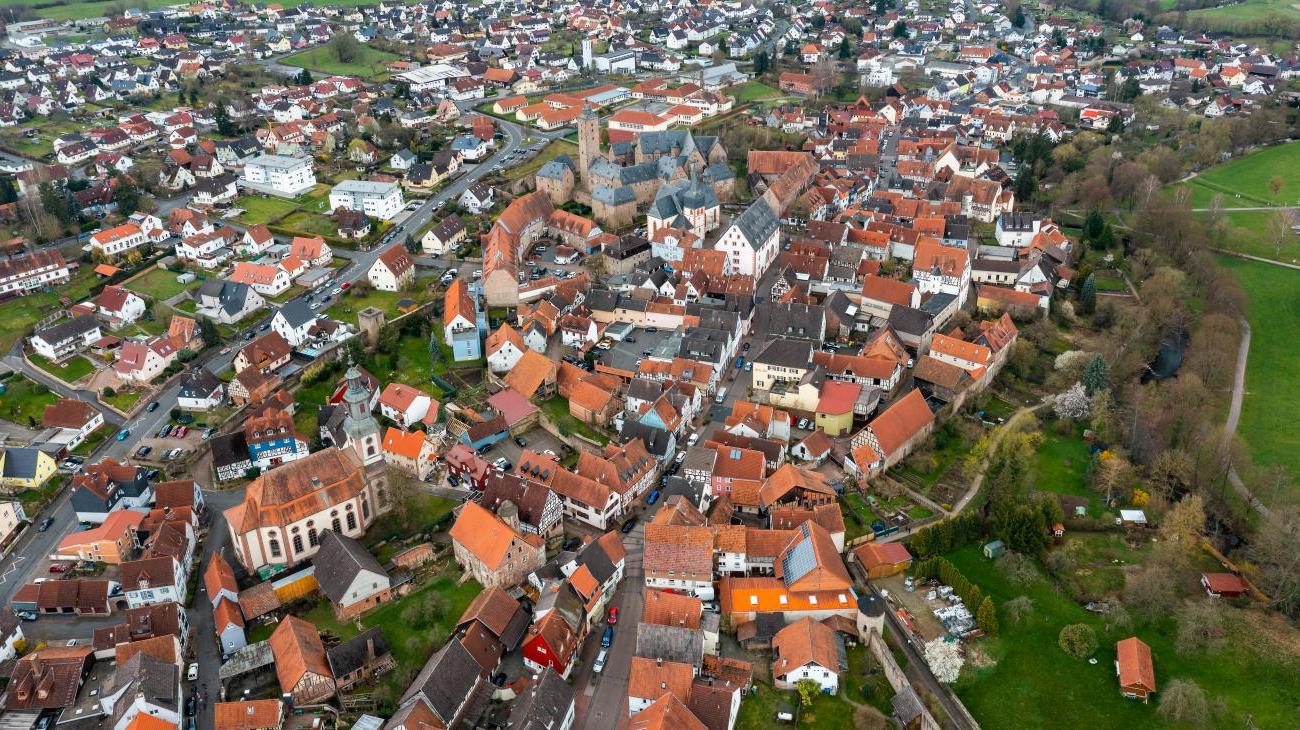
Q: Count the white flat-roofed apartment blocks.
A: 2